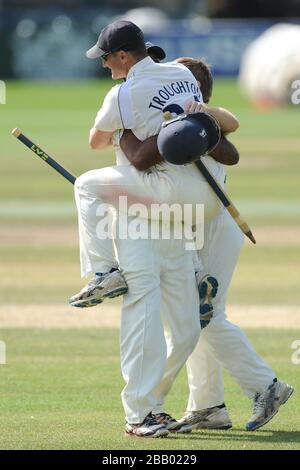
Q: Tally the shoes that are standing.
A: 4